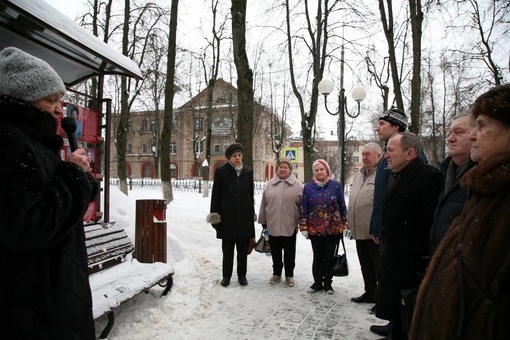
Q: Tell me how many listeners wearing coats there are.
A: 8